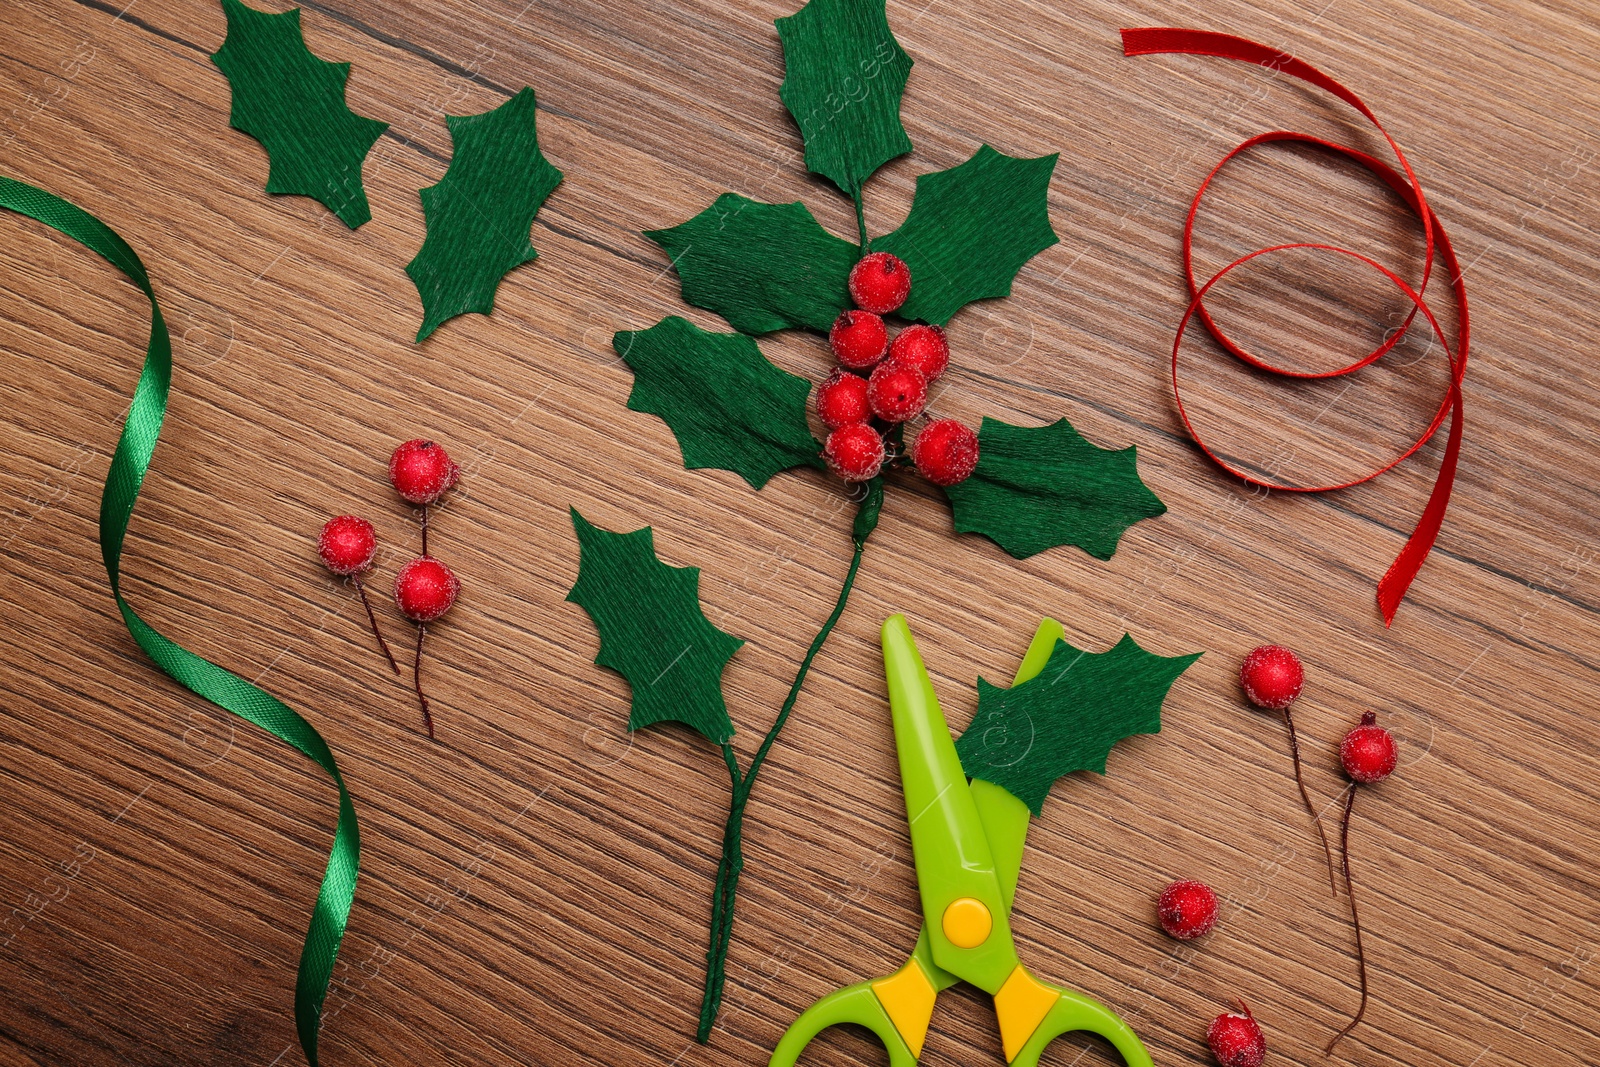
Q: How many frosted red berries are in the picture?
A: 14